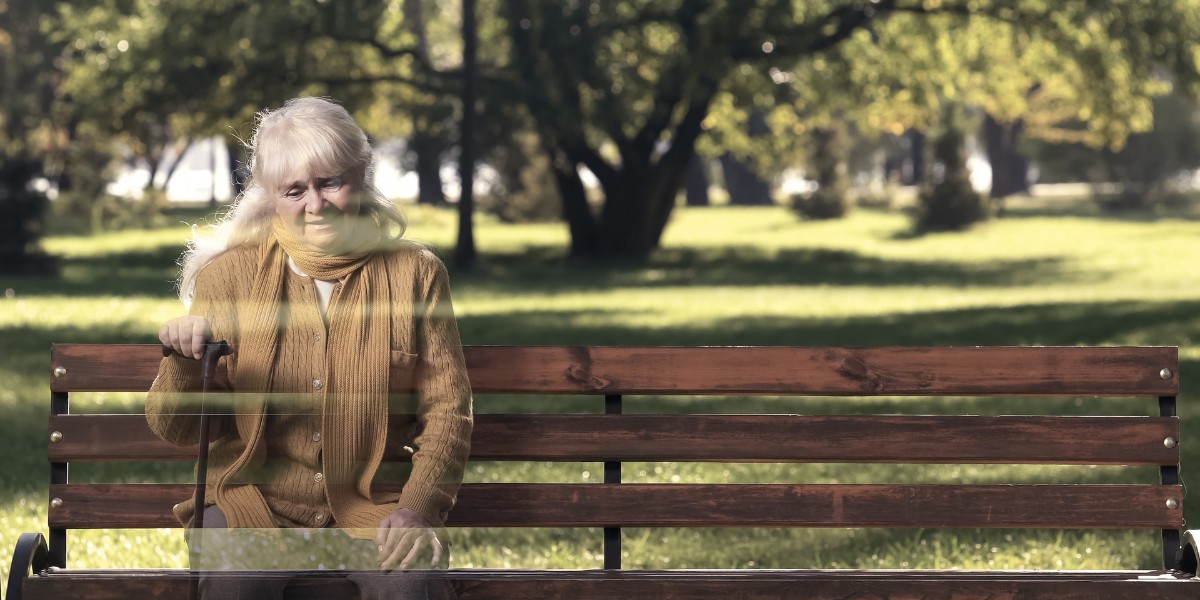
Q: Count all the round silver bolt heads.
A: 6